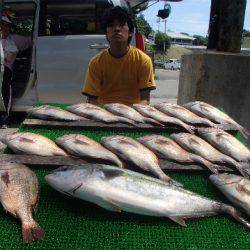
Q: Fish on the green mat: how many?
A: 15